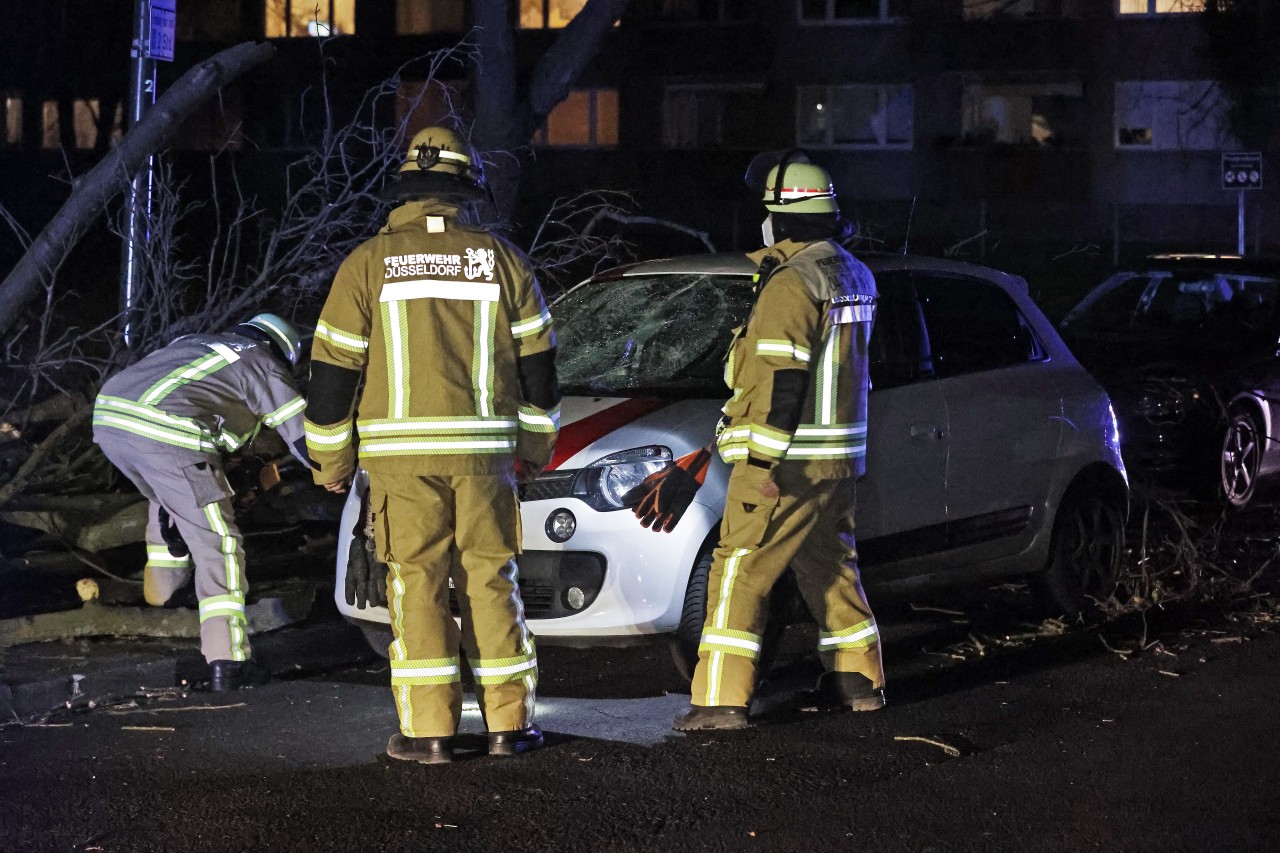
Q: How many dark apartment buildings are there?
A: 1